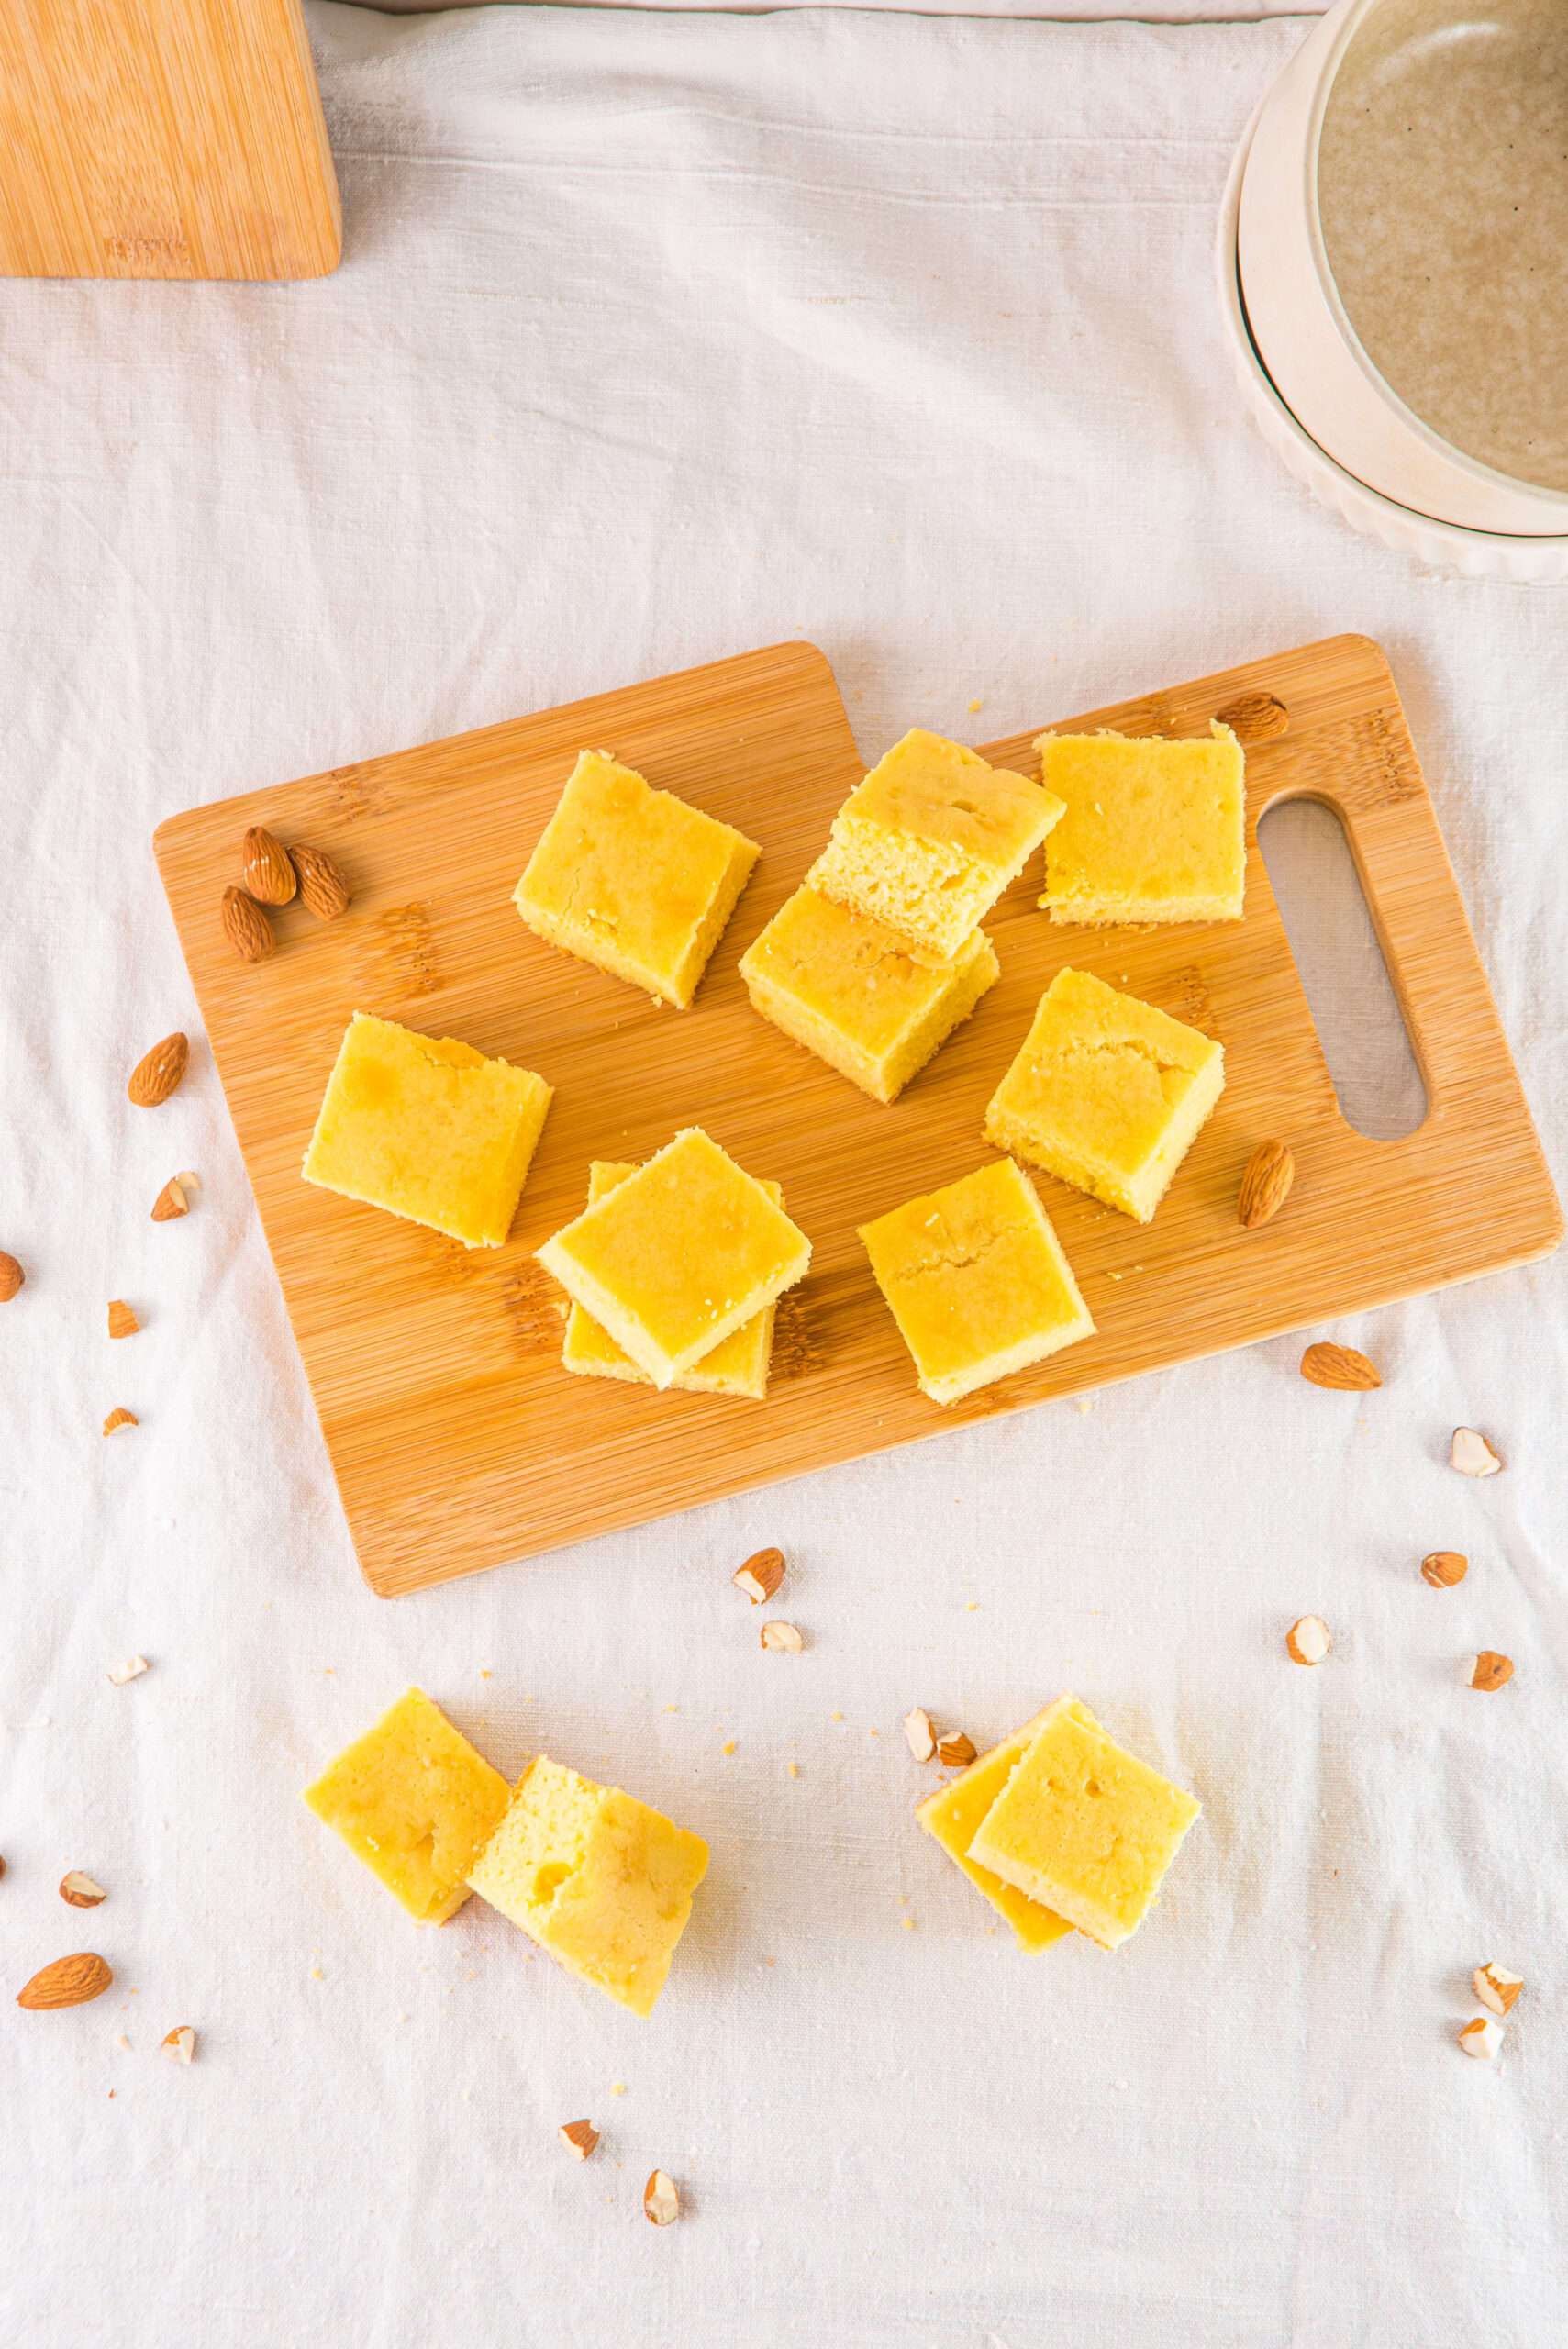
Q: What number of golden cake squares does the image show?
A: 13